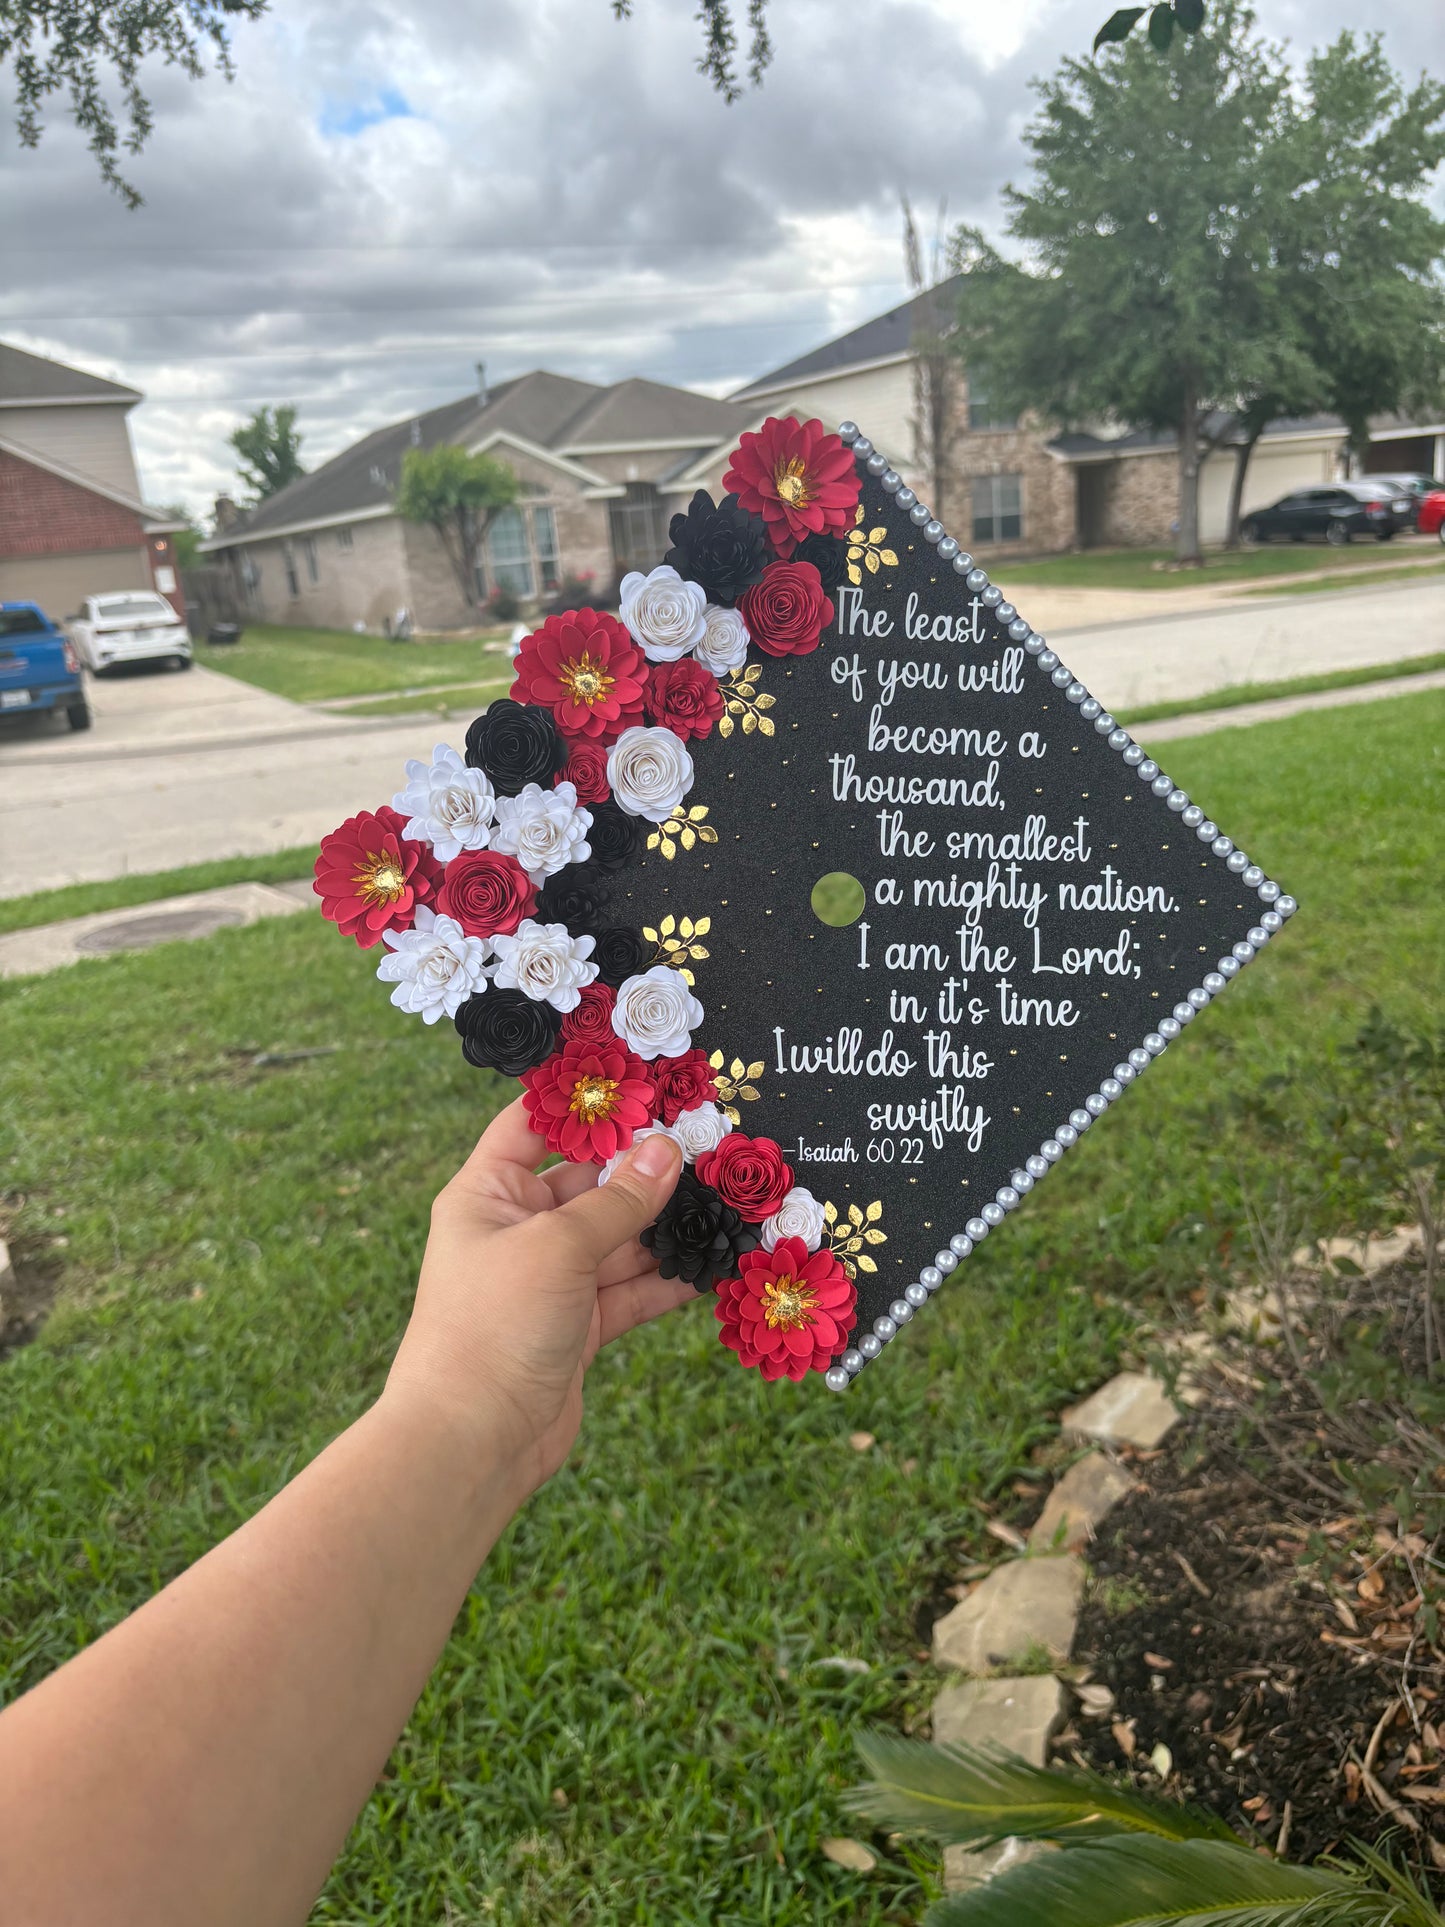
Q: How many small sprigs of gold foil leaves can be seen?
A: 6